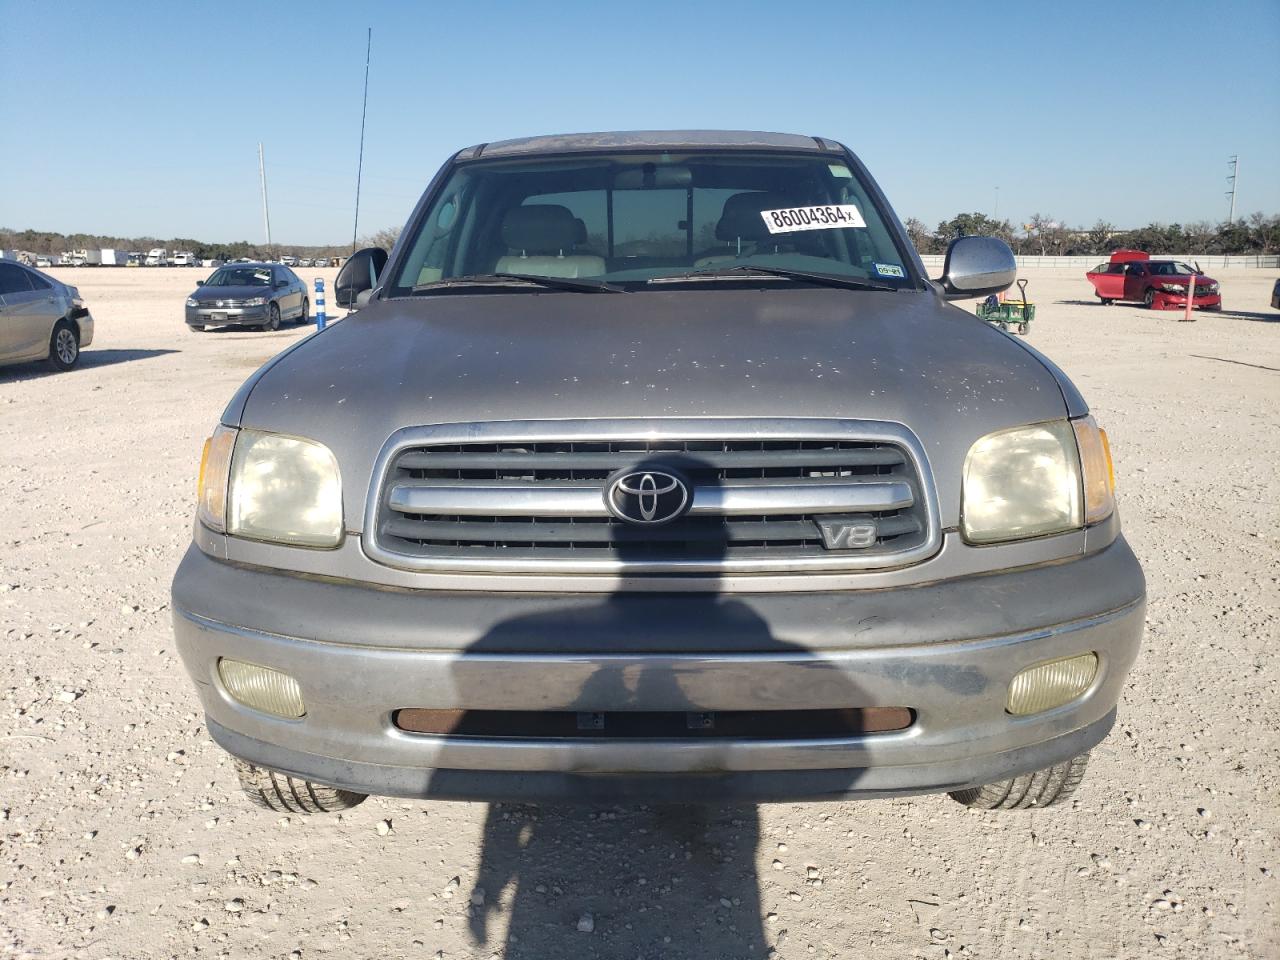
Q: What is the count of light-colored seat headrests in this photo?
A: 2